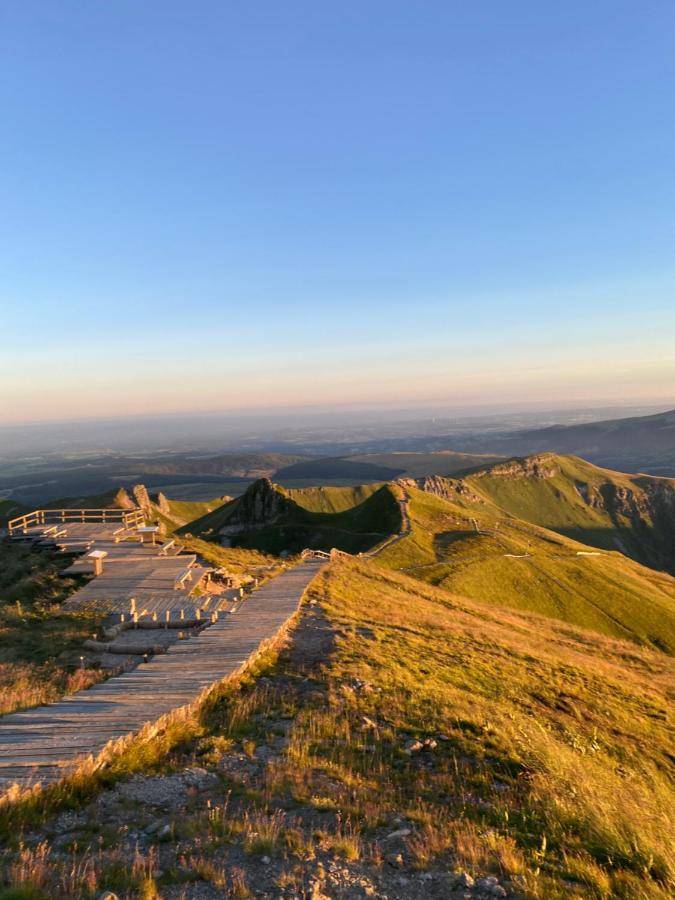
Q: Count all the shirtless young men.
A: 0